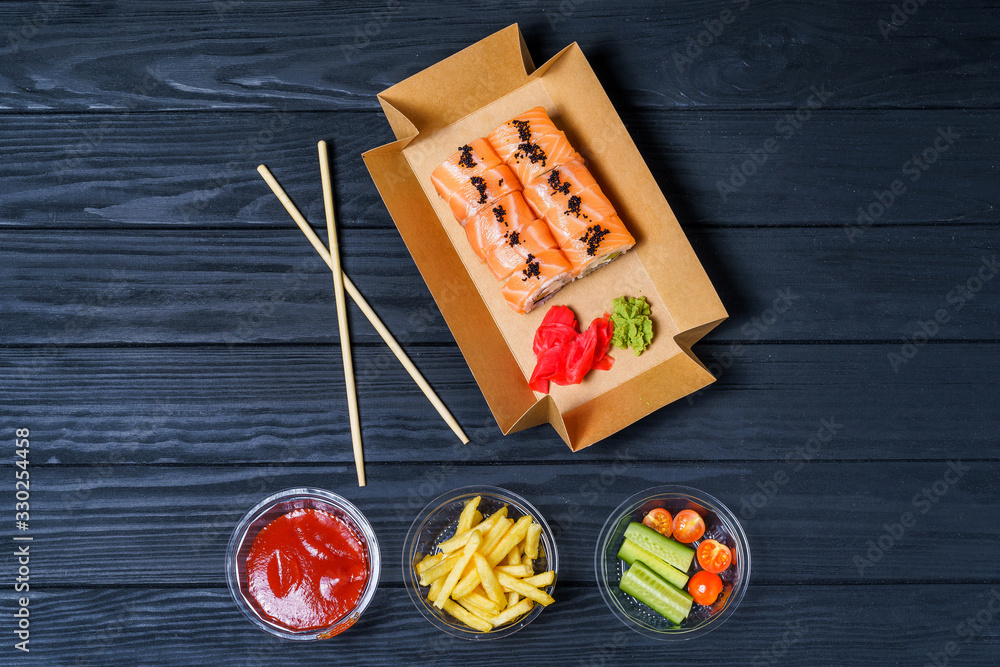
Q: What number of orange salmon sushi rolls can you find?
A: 10